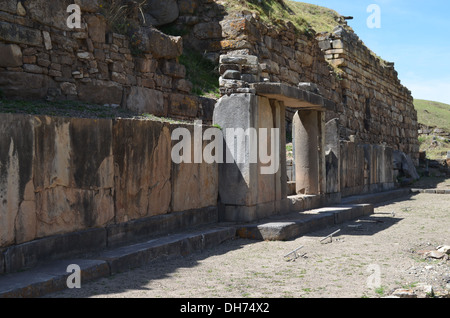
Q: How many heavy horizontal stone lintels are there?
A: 1